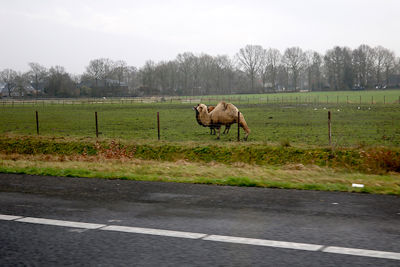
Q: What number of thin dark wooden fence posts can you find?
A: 5